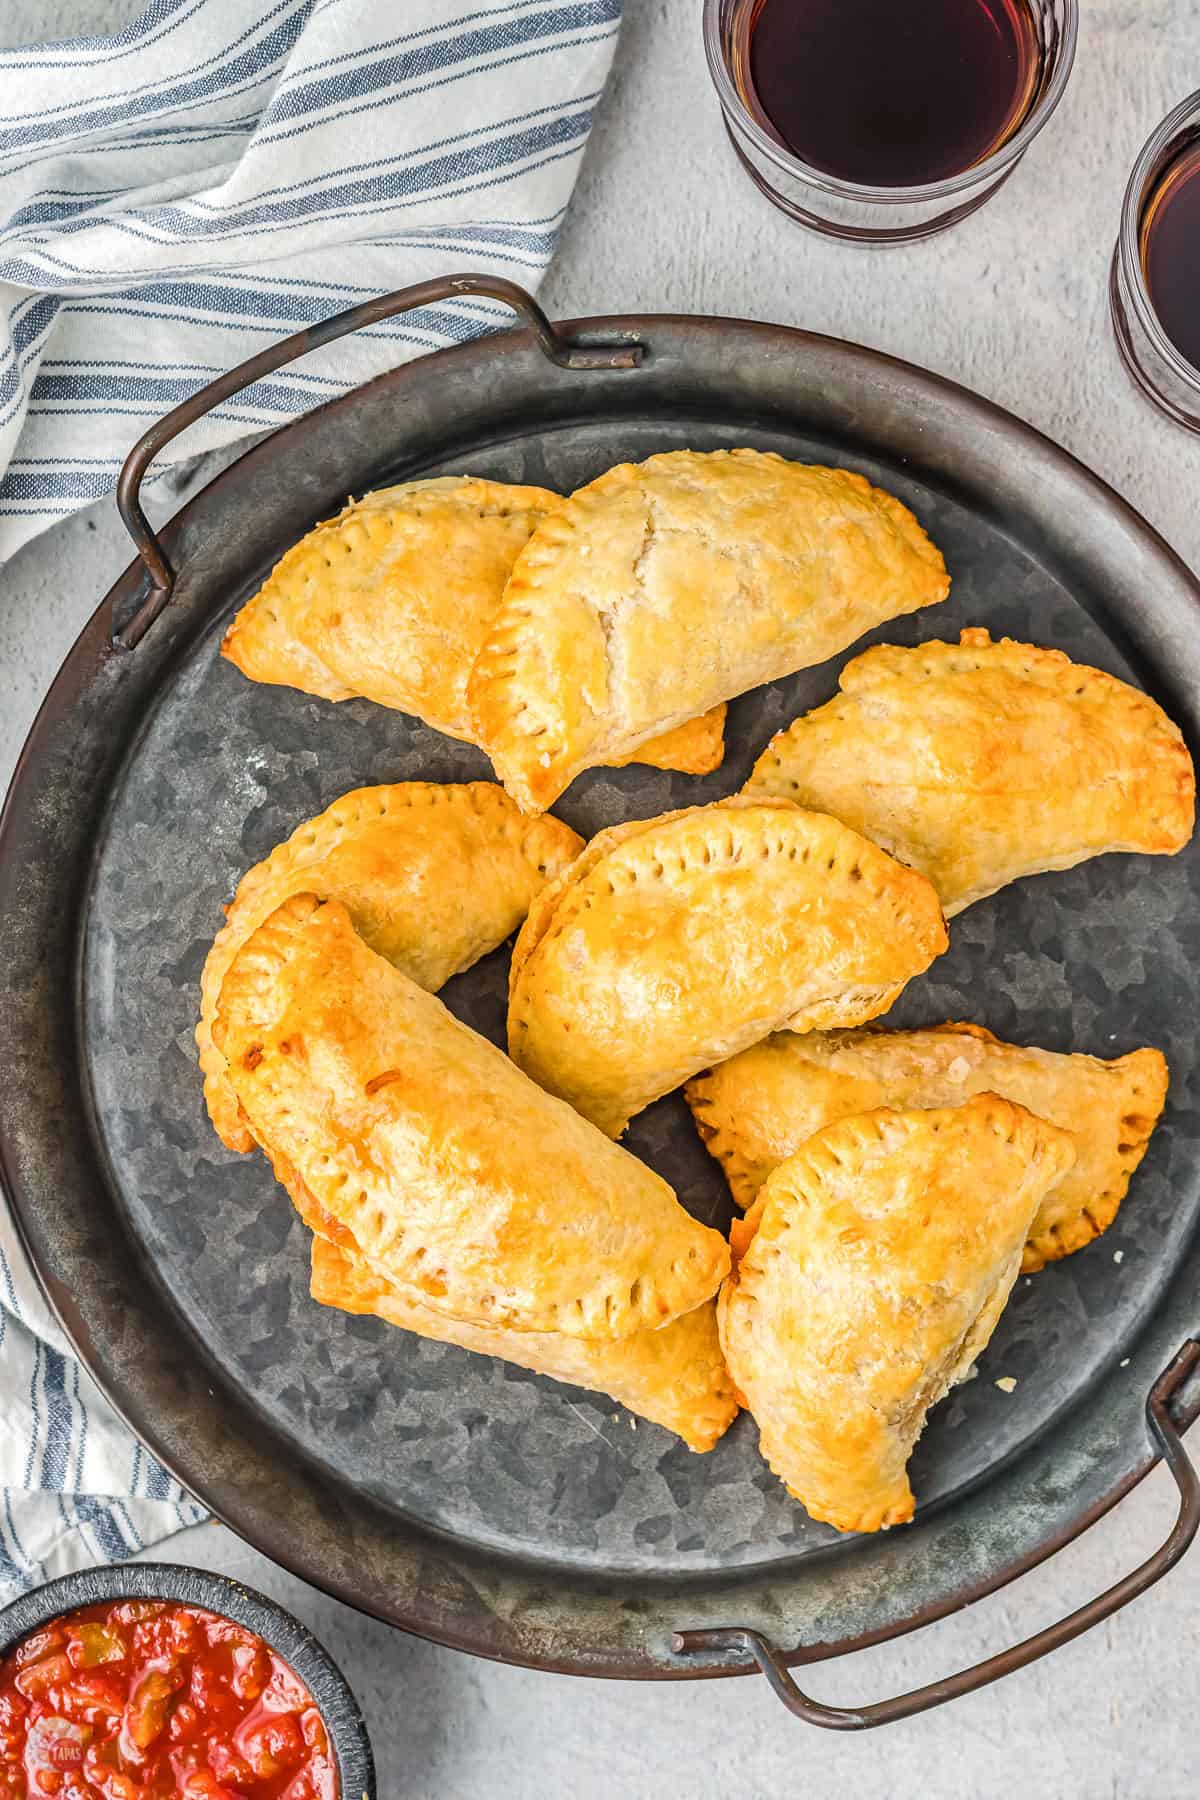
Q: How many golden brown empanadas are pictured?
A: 9